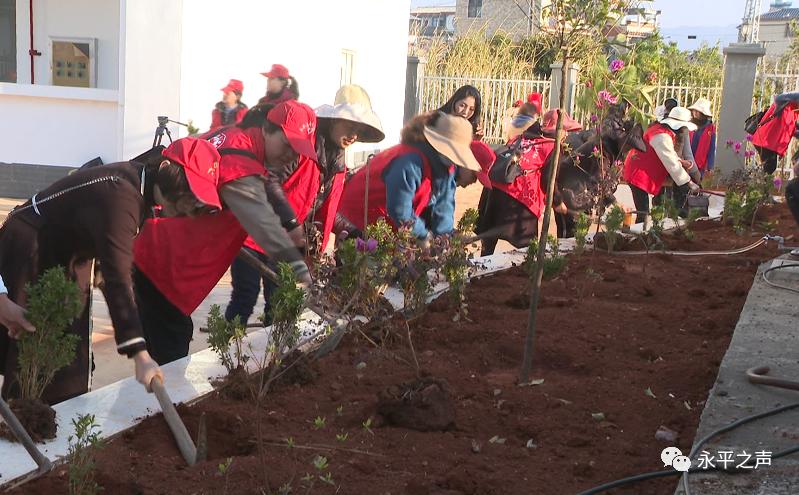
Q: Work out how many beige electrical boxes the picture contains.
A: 1